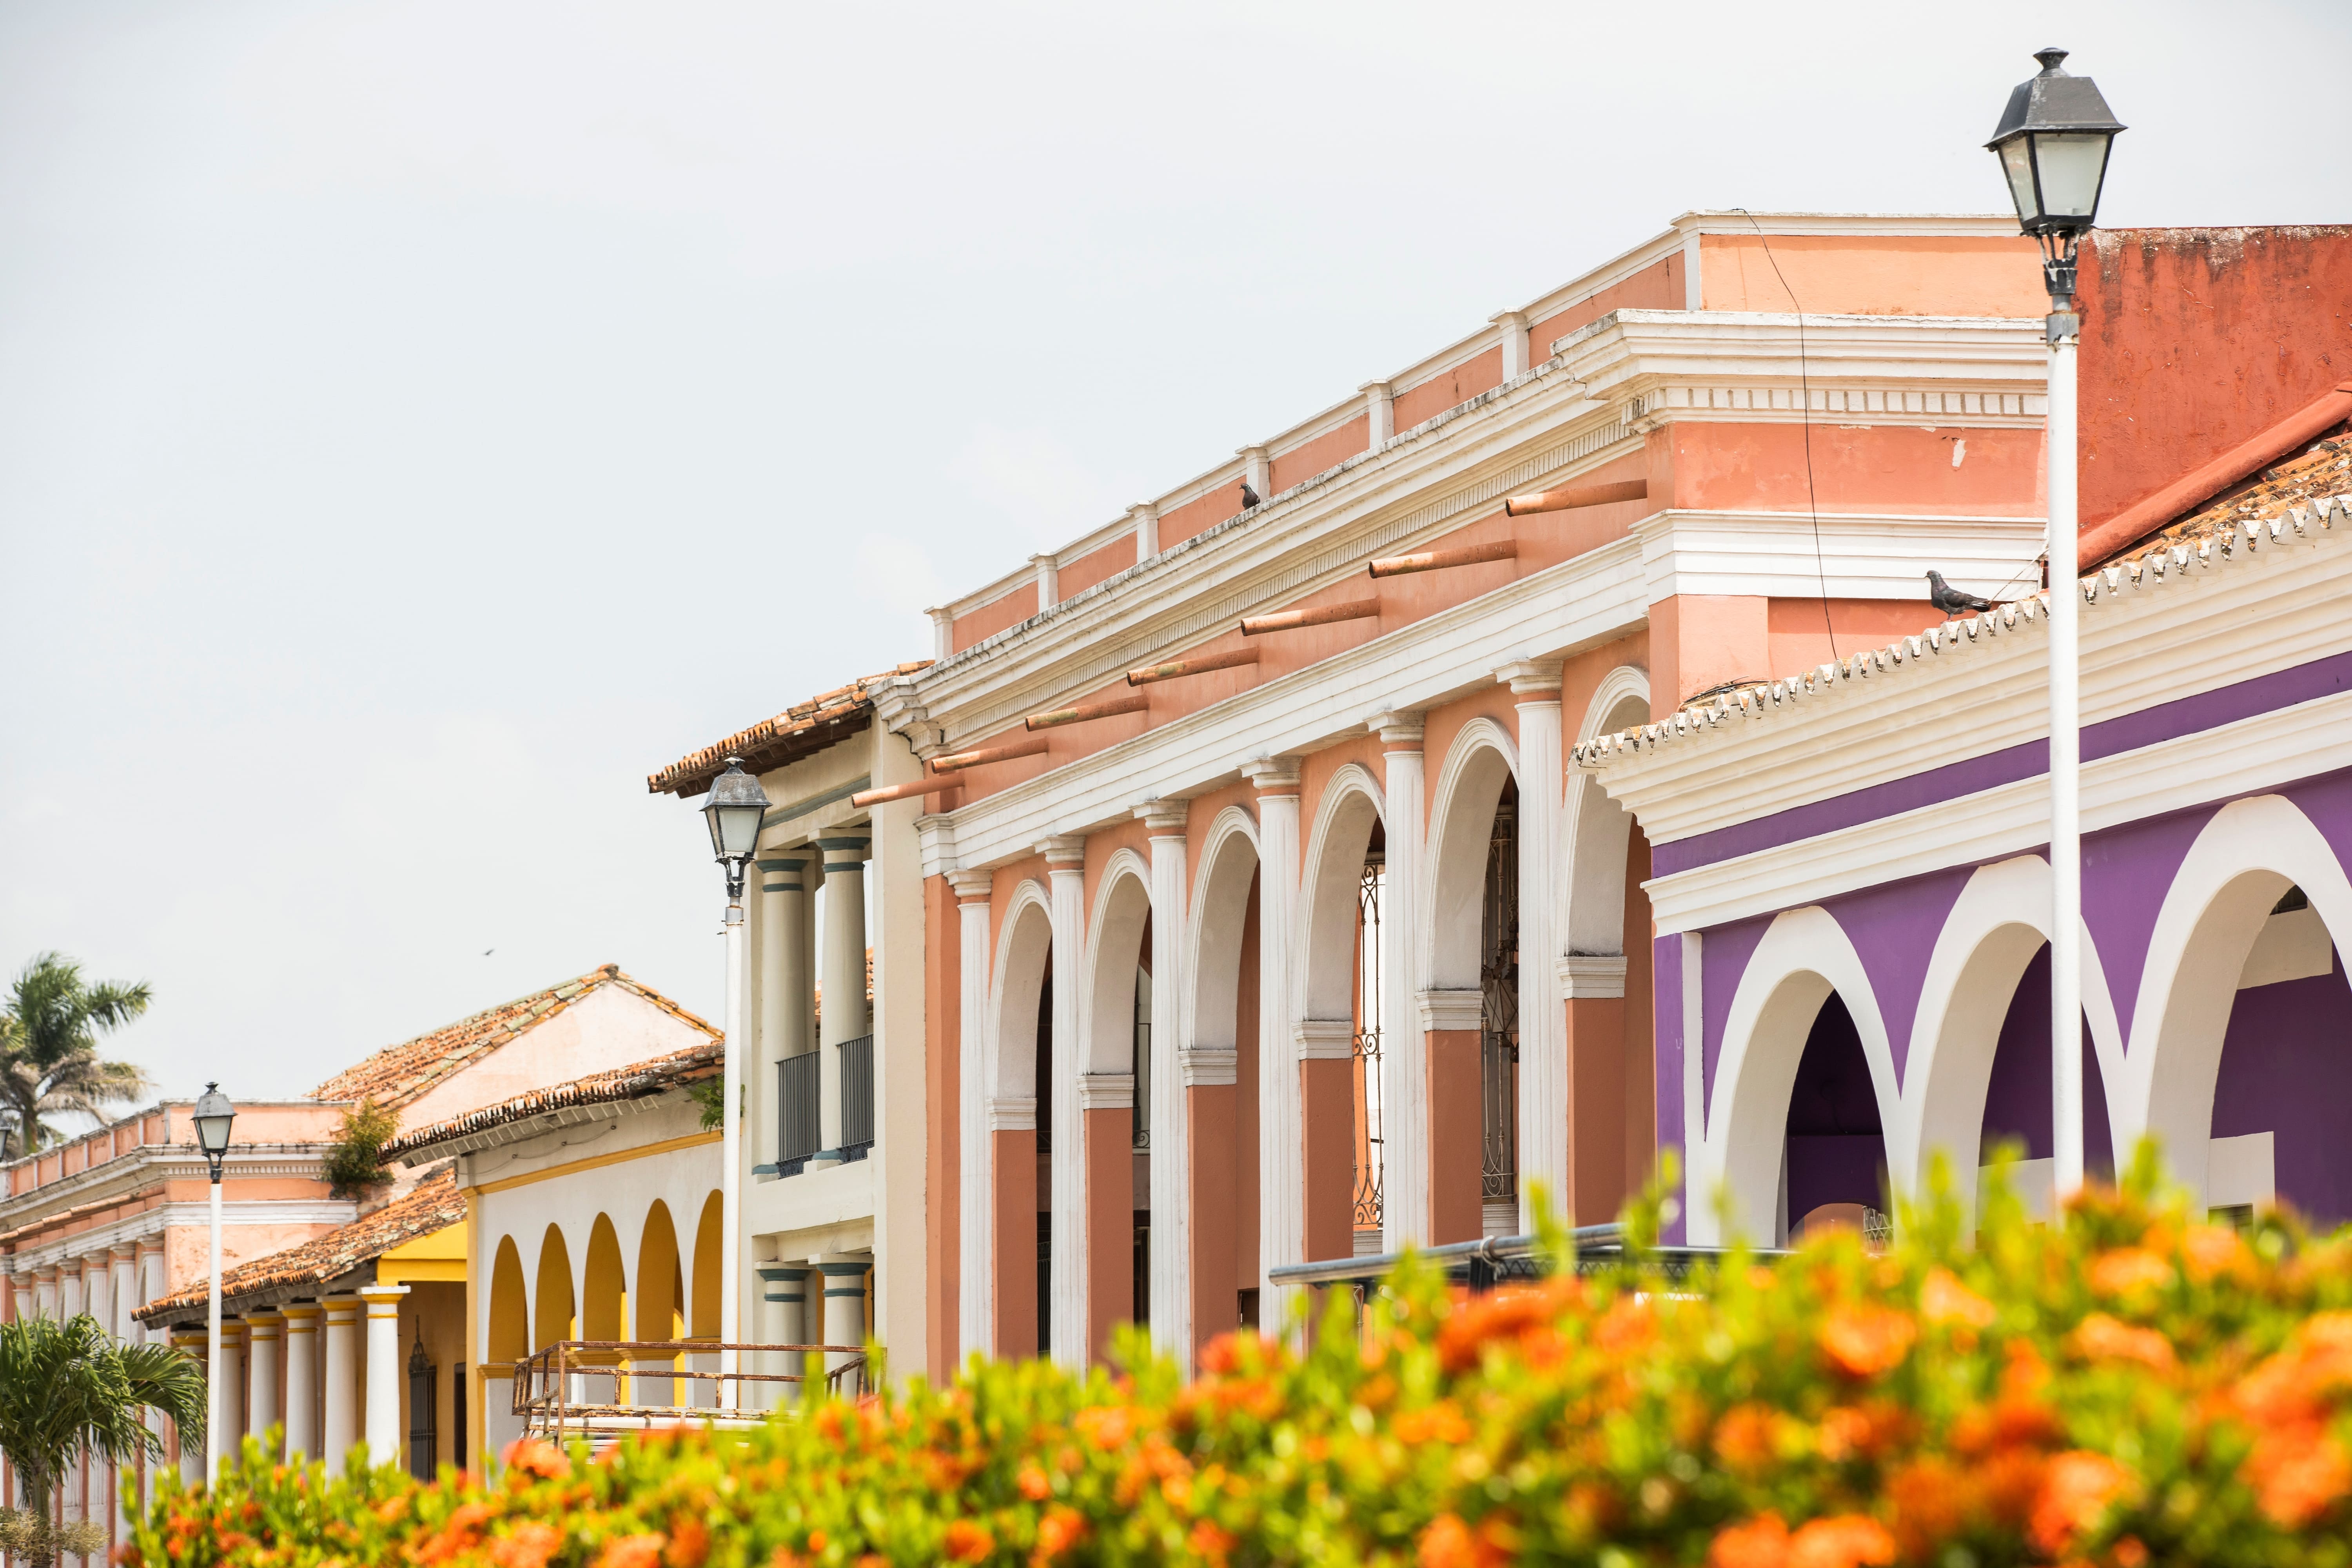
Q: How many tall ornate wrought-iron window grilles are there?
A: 2